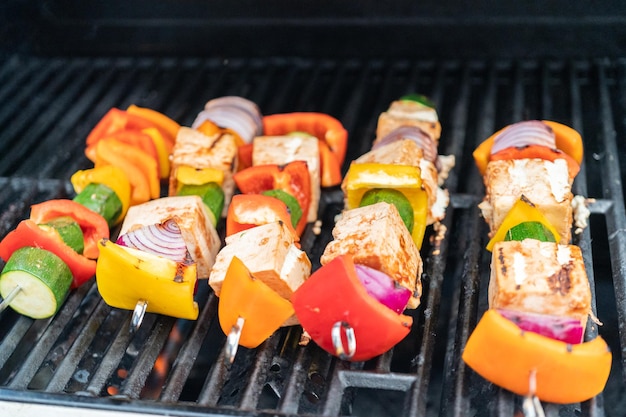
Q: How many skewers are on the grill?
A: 5